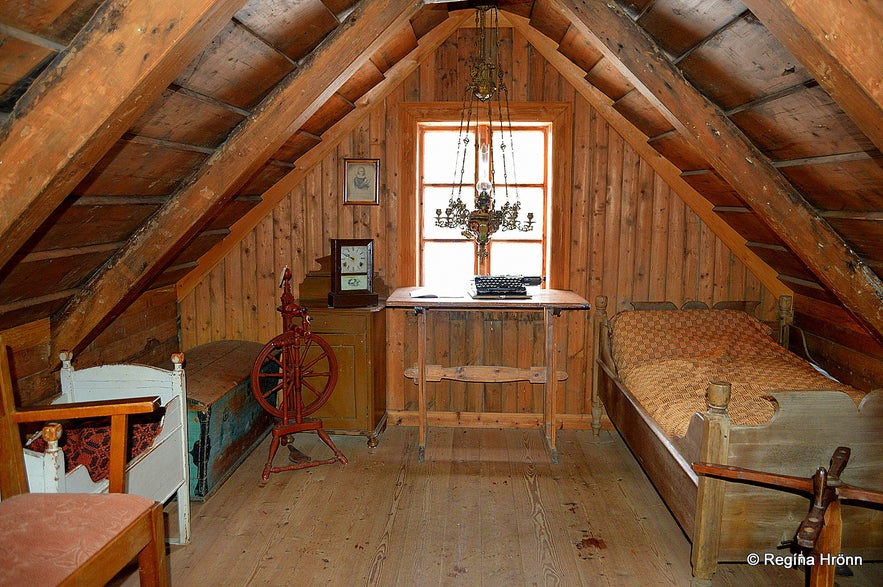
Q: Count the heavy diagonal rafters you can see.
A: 4